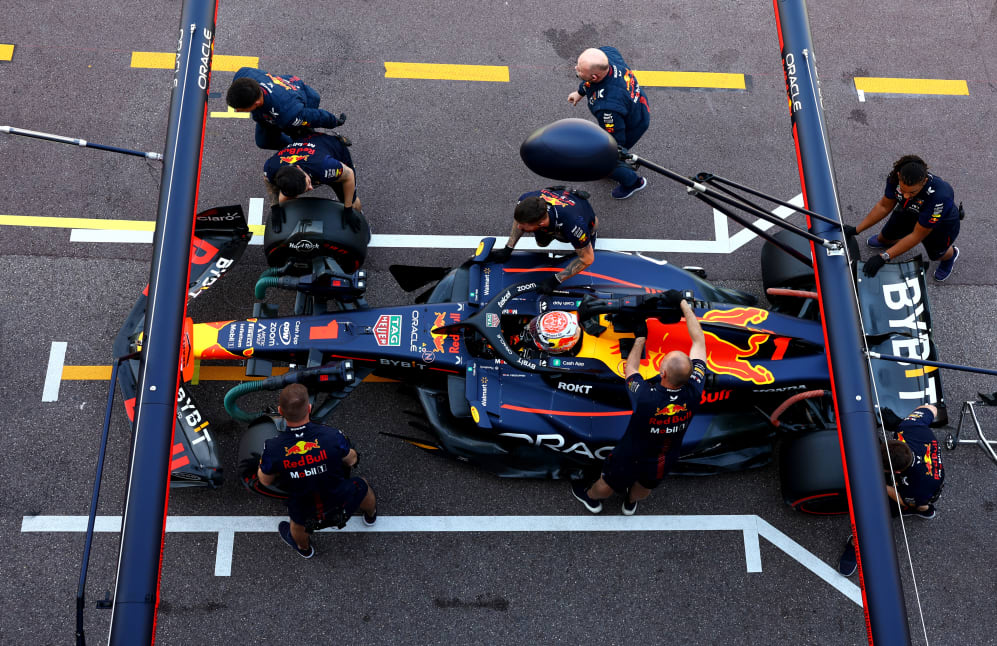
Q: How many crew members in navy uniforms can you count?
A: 8